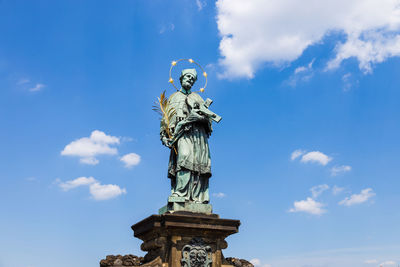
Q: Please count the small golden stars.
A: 5